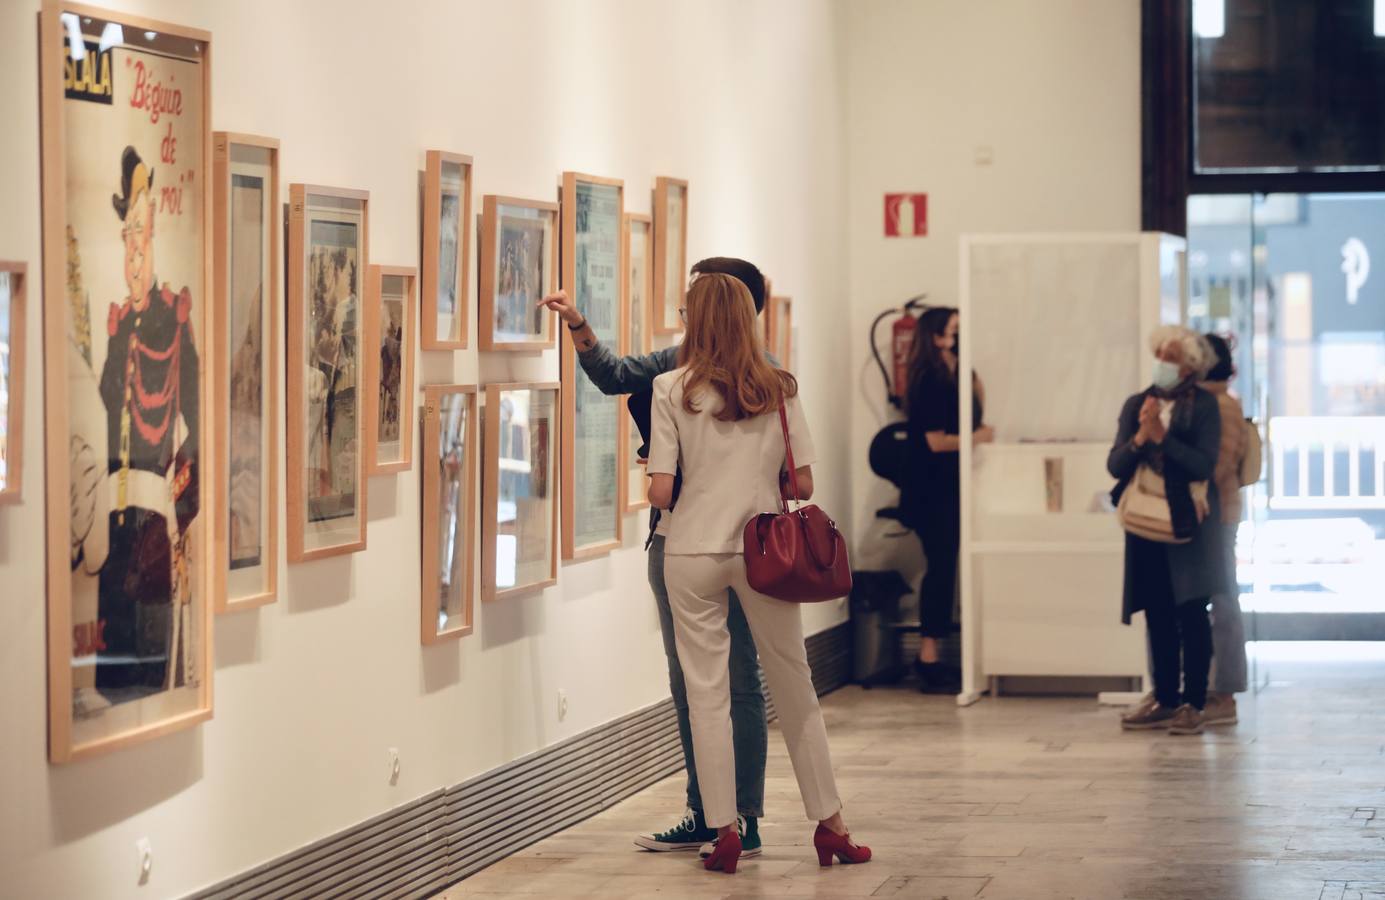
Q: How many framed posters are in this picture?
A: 14